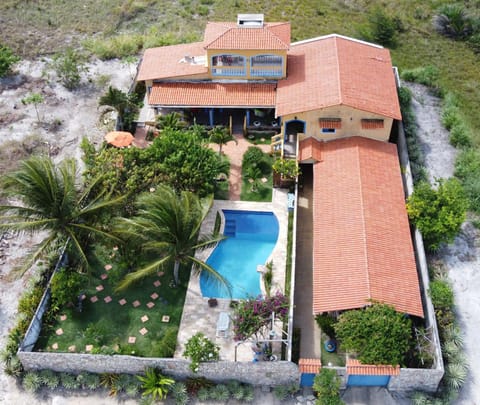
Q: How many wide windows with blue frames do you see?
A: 2